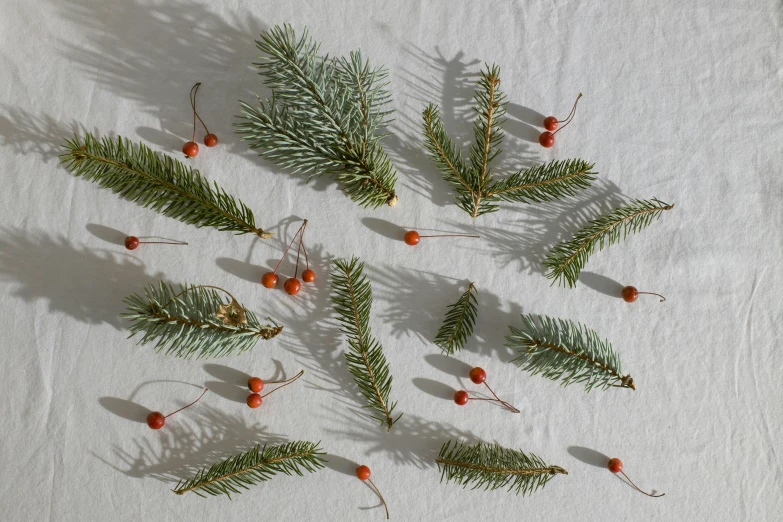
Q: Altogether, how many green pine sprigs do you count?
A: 10